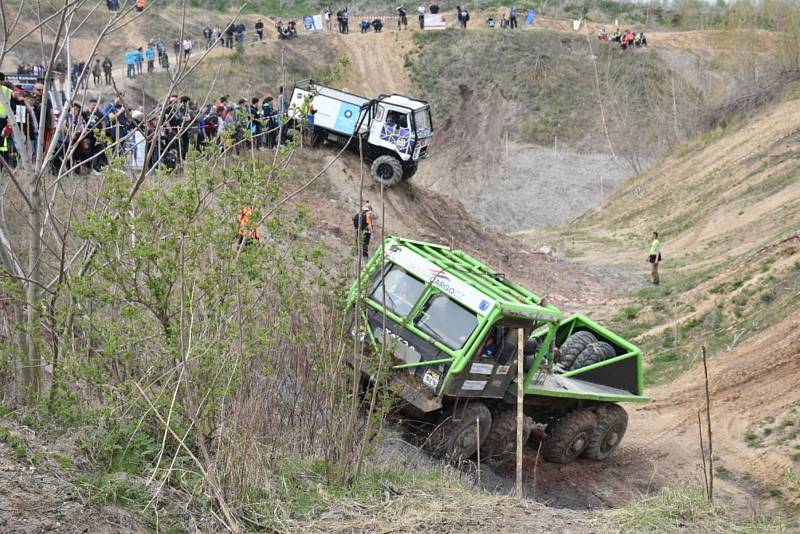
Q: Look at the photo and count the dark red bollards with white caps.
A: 0